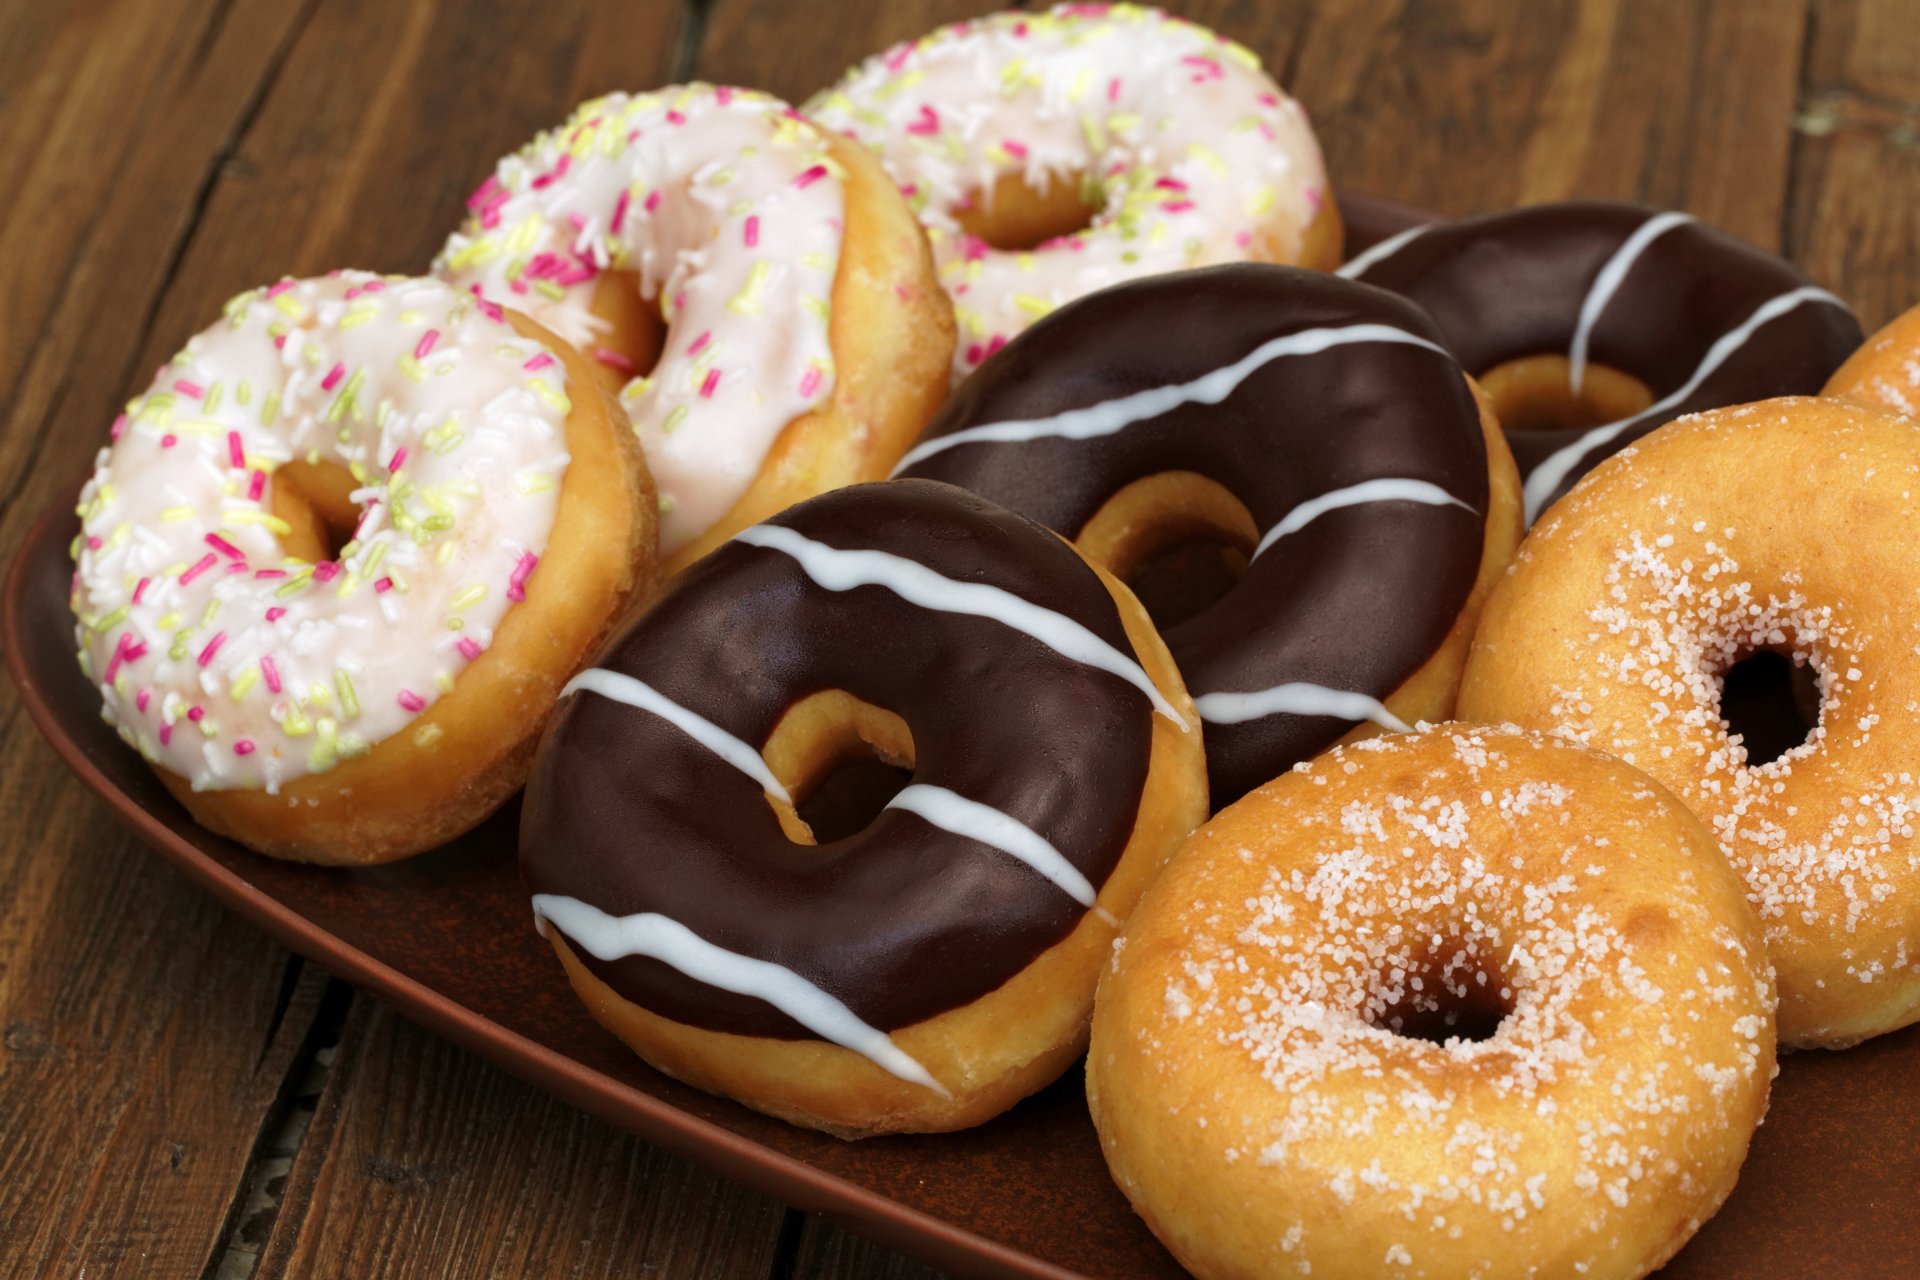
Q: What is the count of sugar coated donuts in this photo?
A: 3